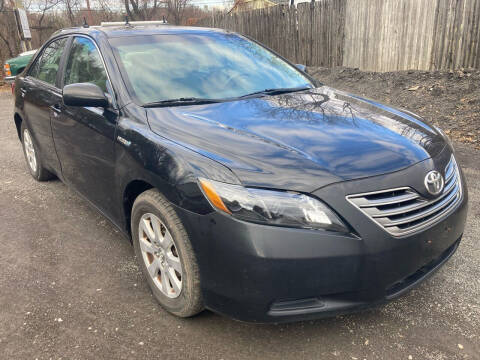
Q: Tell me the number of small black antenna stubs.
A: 3